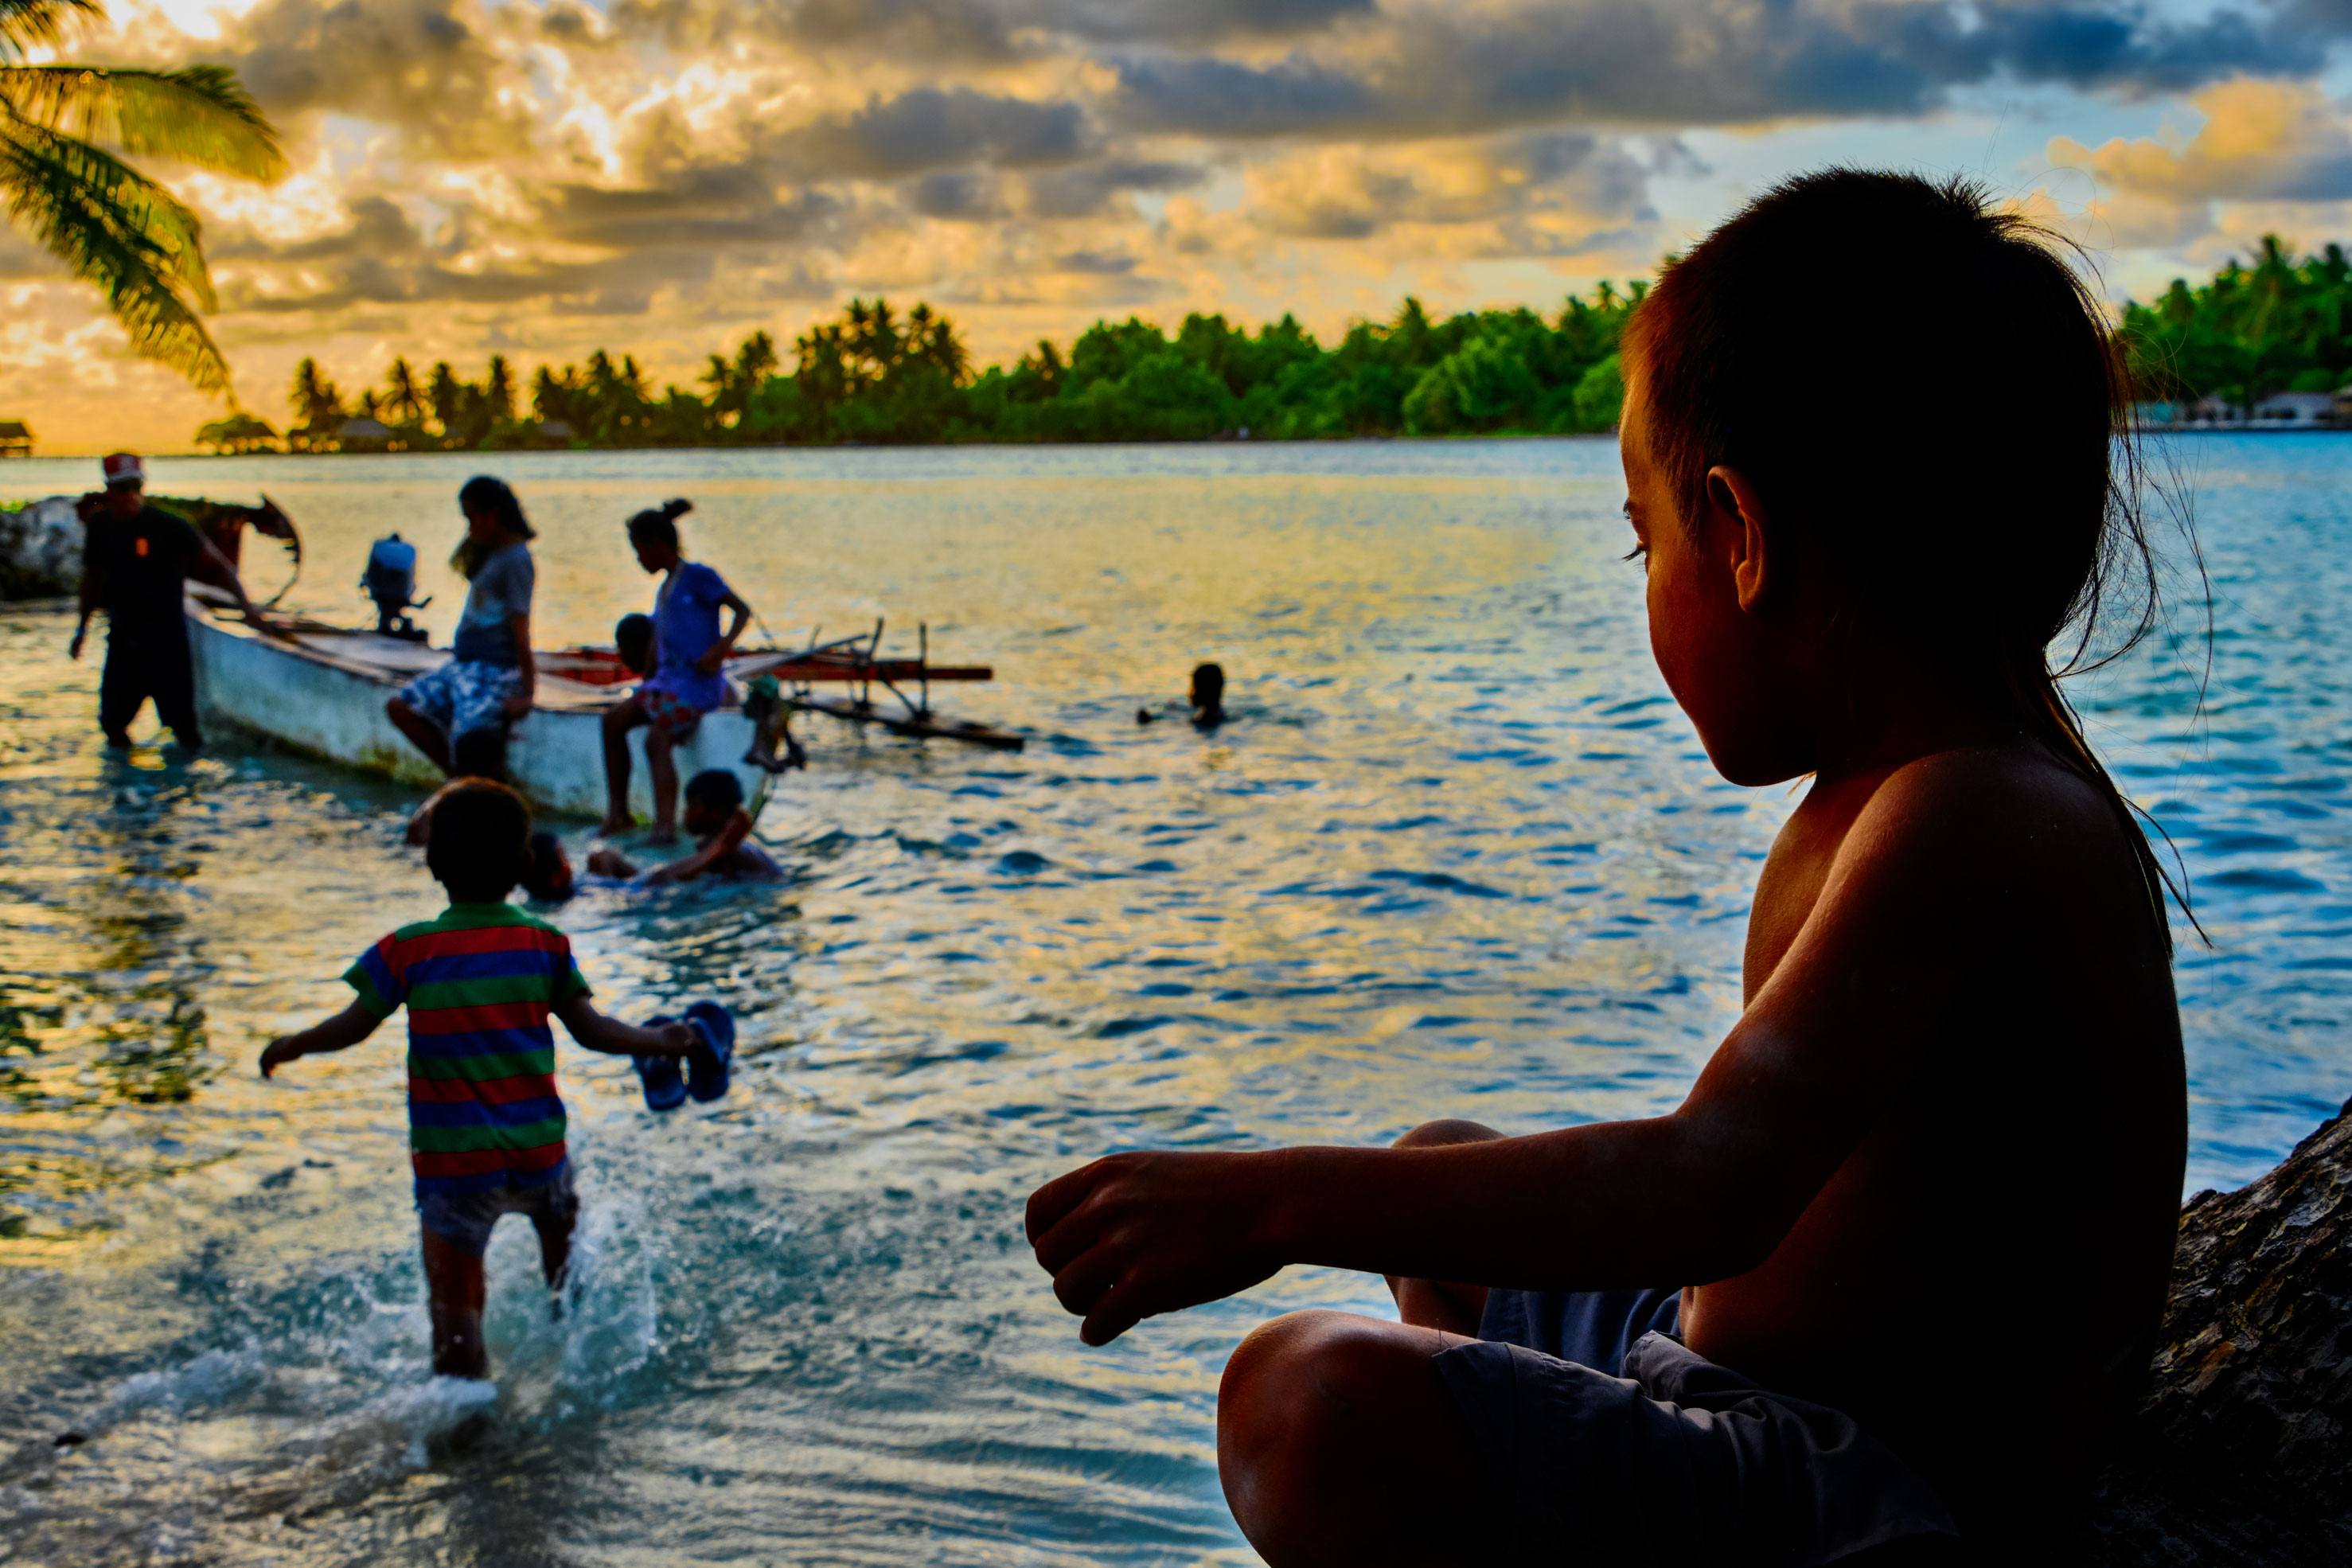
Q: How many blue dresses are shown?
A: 1